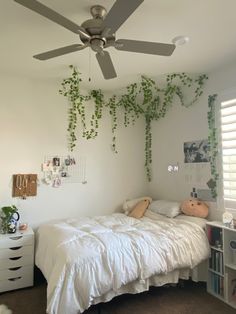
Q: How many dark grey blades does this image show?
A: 5